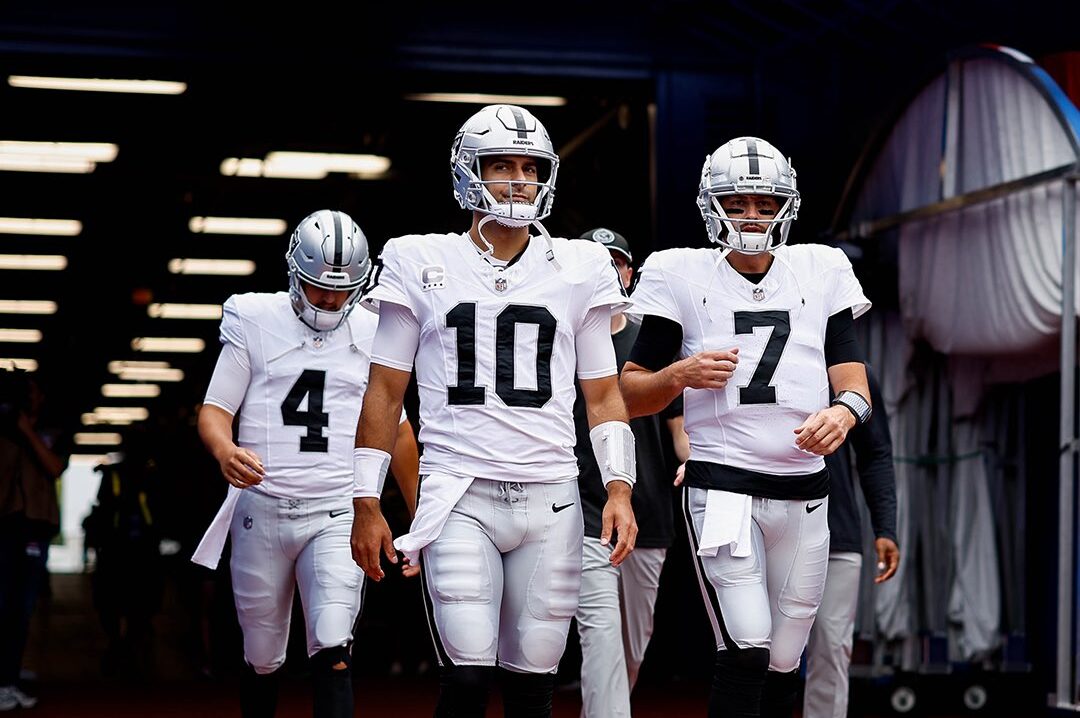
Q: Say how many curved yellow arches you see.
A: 0